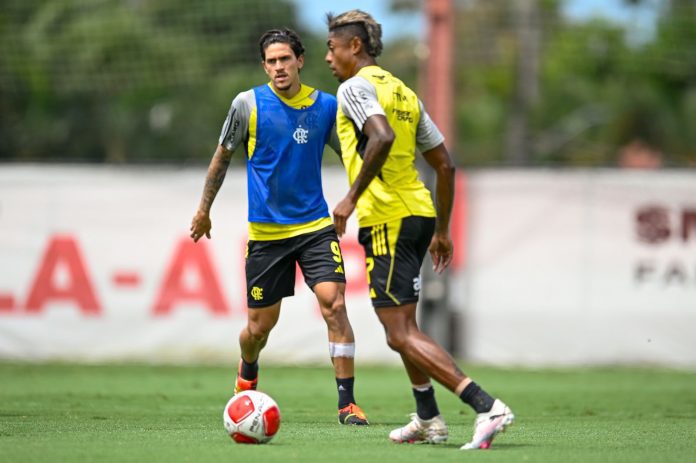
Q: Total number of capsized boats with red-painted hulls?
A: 0